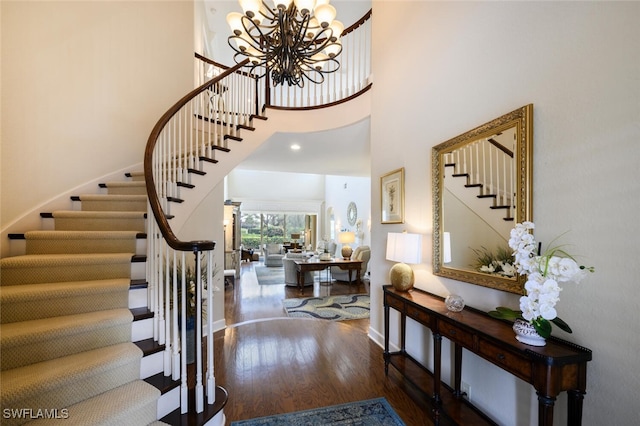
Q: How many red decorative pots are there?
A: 0